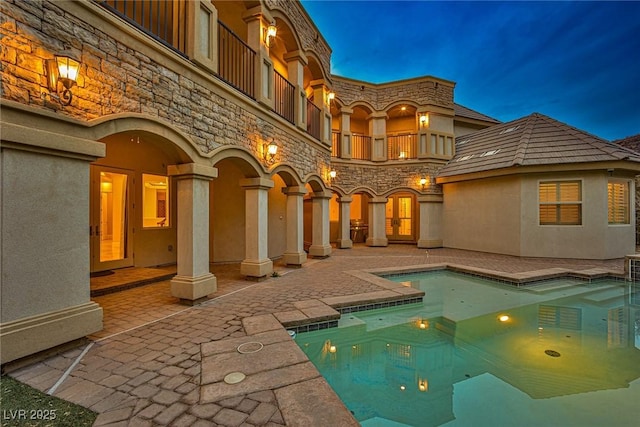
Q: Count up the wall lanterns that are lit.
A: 7